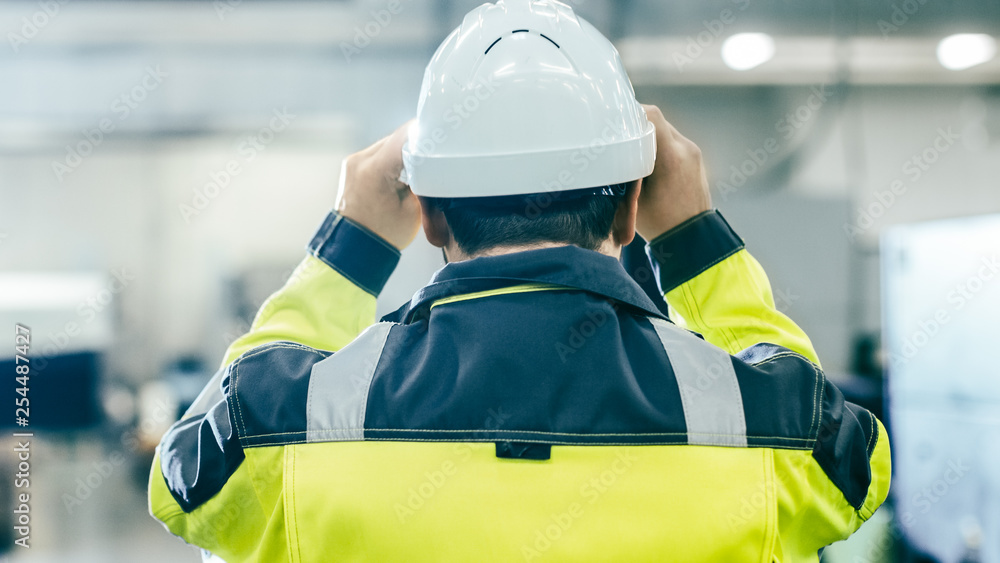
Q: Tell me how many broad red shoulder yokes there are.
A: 0